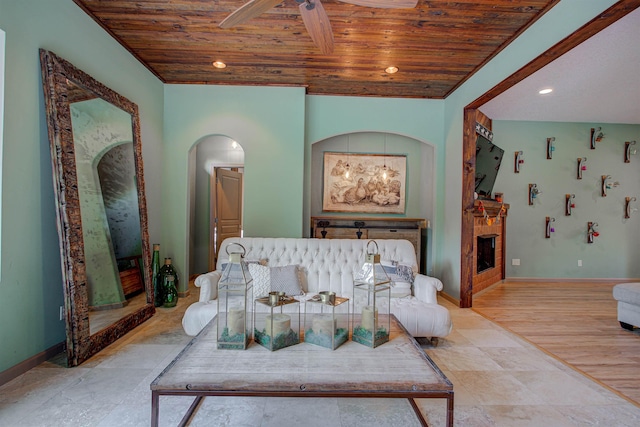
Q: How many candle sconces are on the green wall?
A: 11